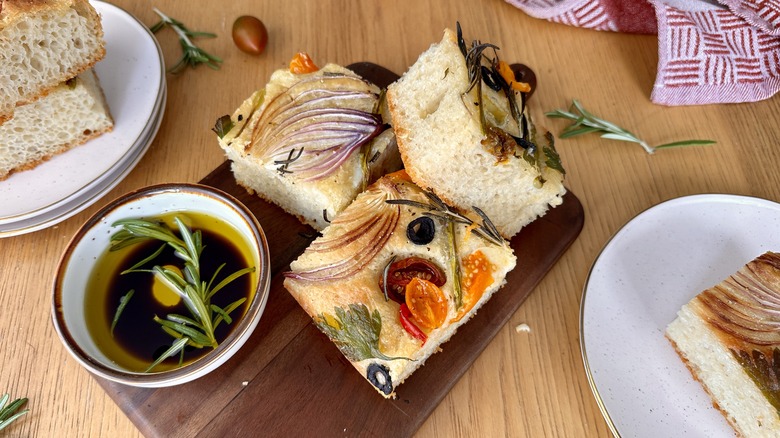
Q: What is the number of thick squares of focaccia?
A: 6